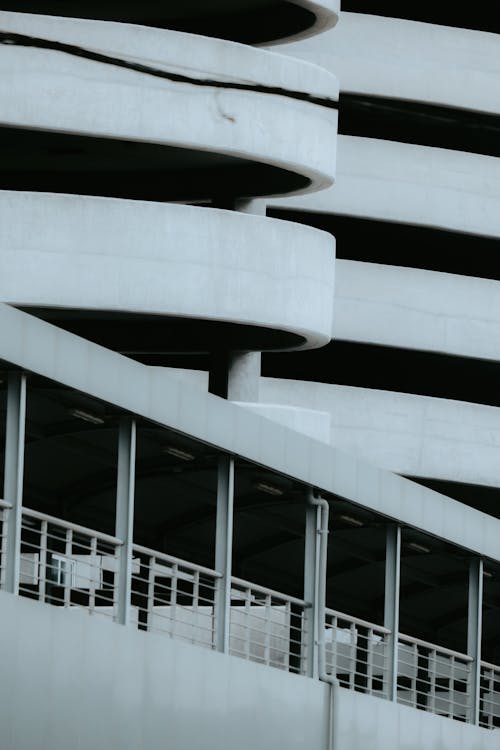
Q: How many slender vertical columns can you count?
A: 6